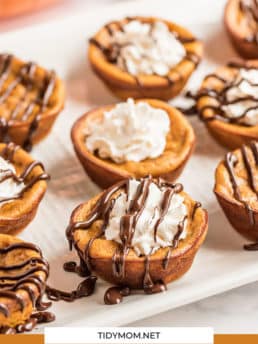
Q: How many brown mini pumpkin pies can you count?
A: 9